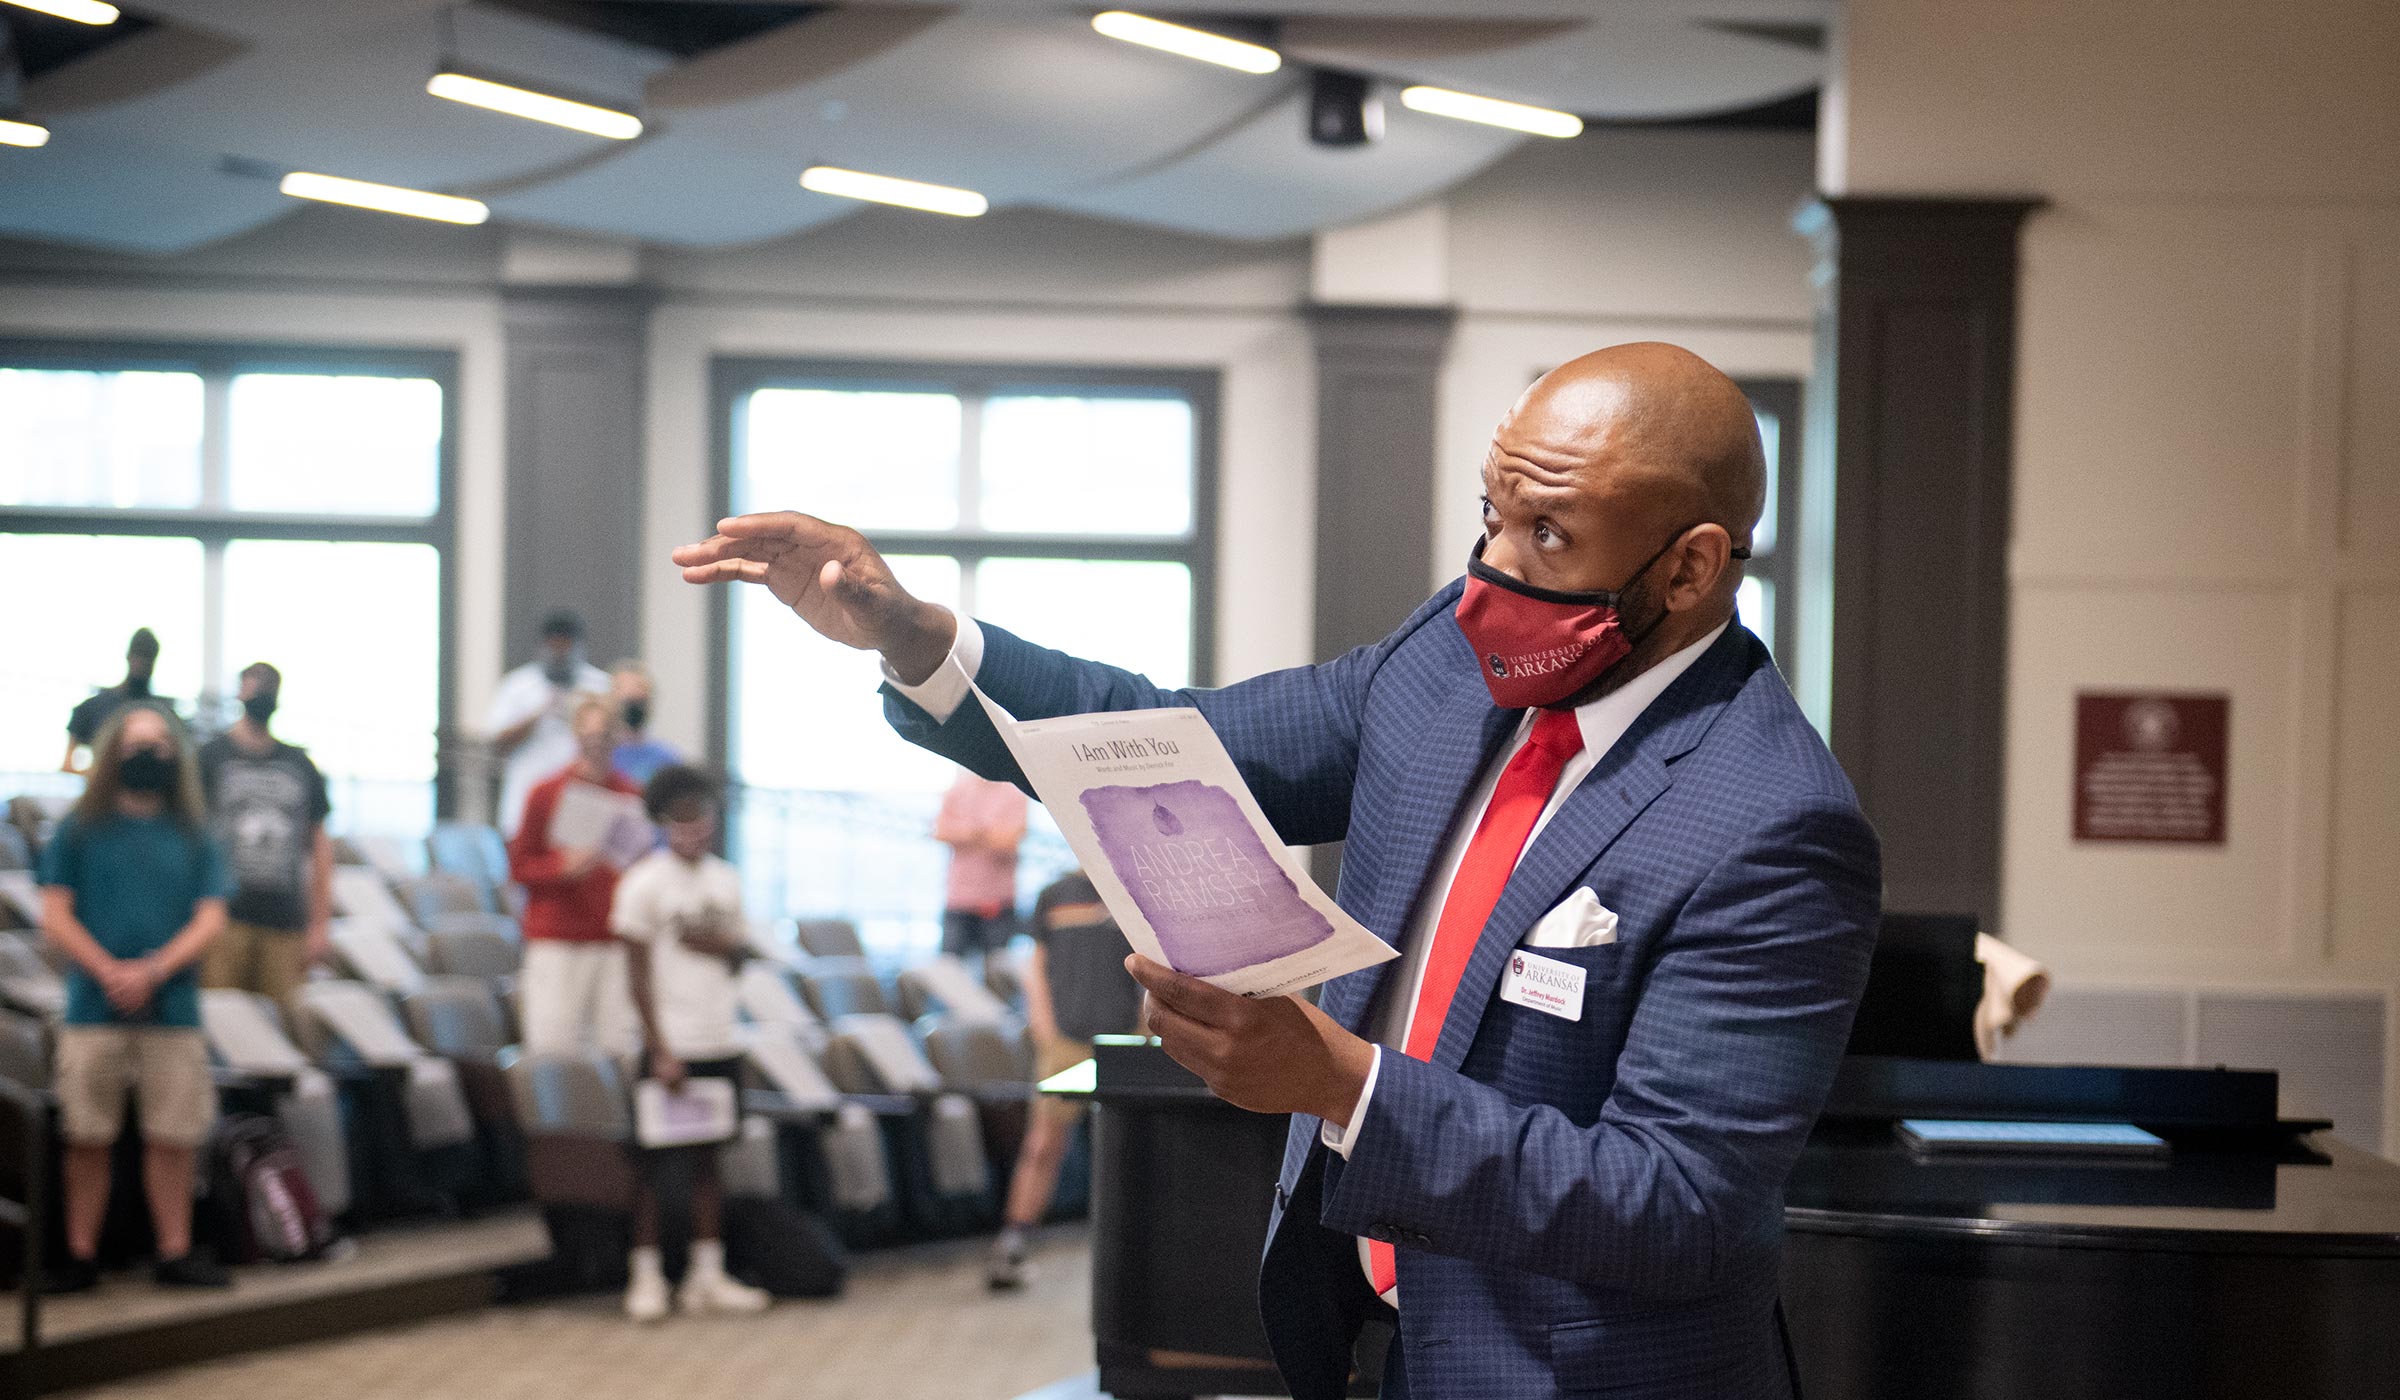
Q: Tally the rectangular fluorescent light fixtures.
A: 7